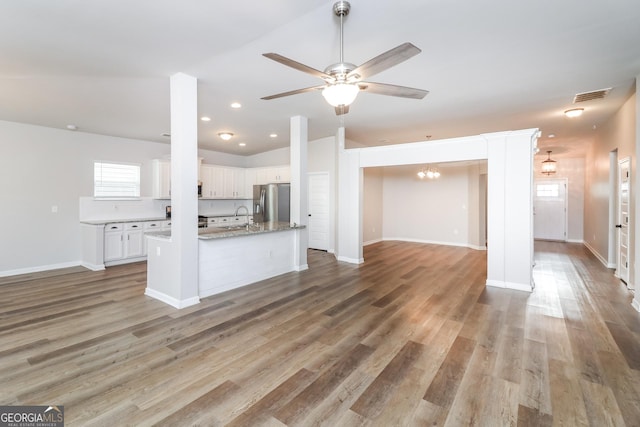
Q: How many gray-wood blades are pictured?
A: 5